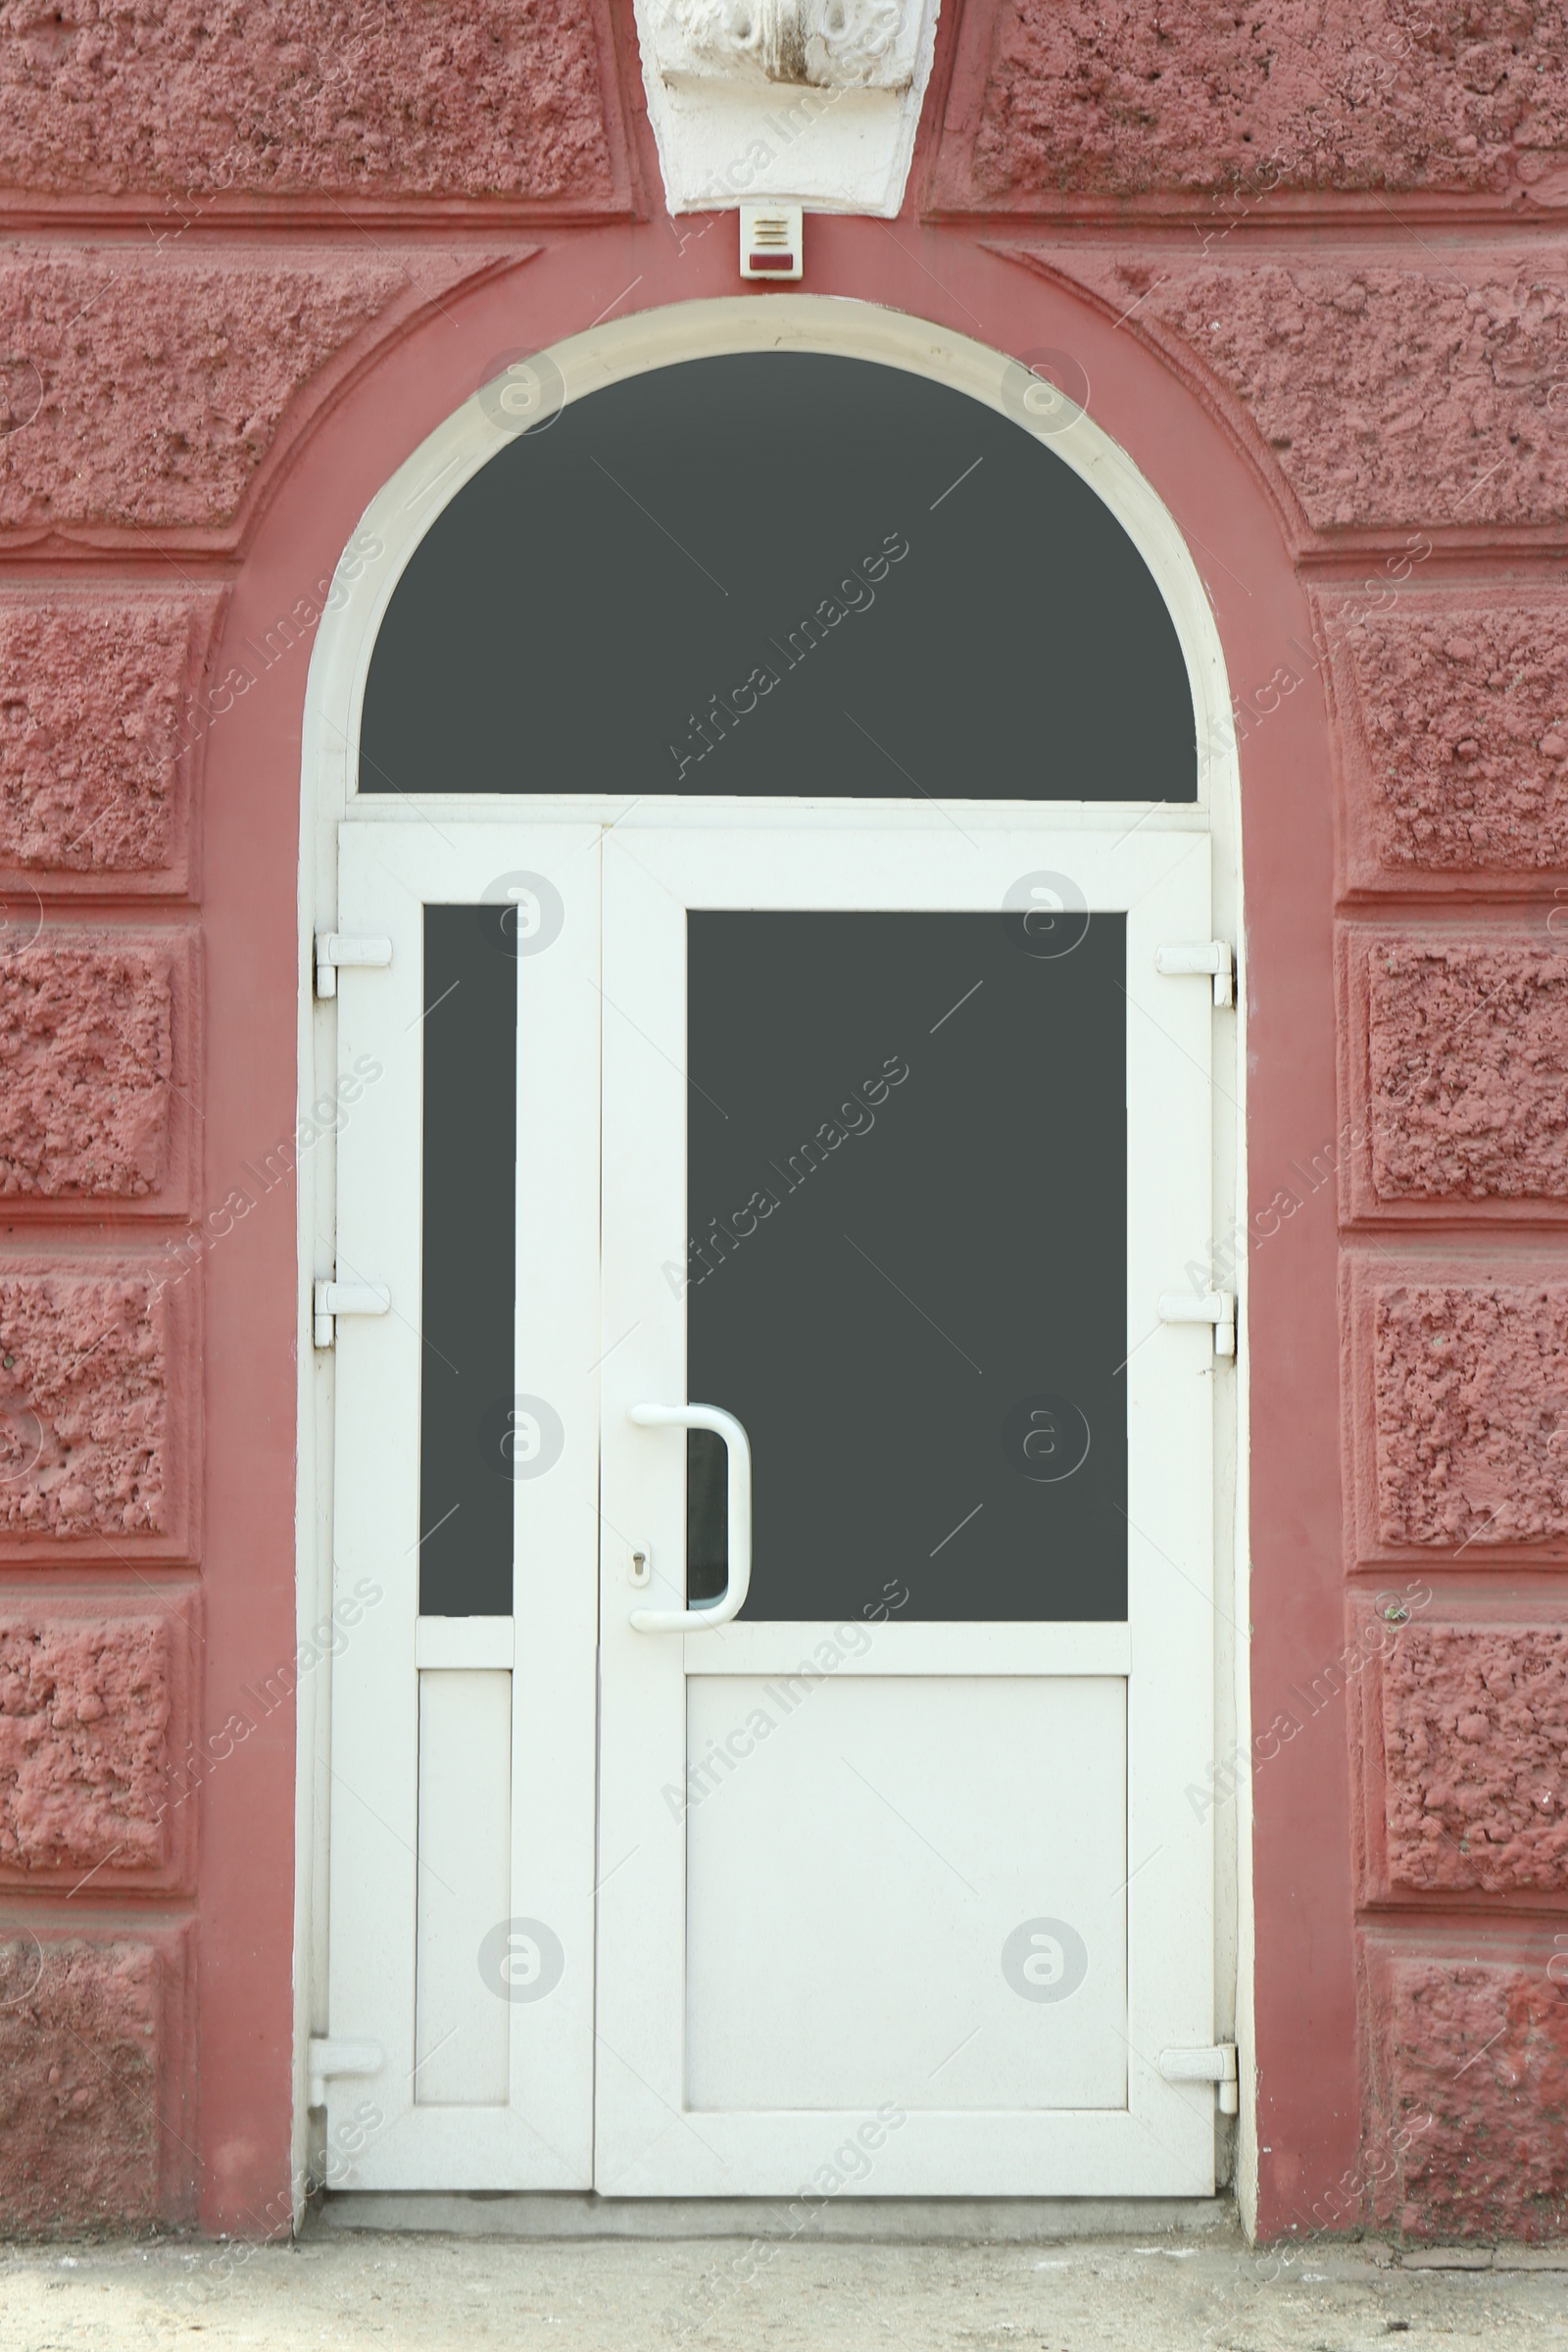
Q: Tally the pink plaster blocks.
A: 14